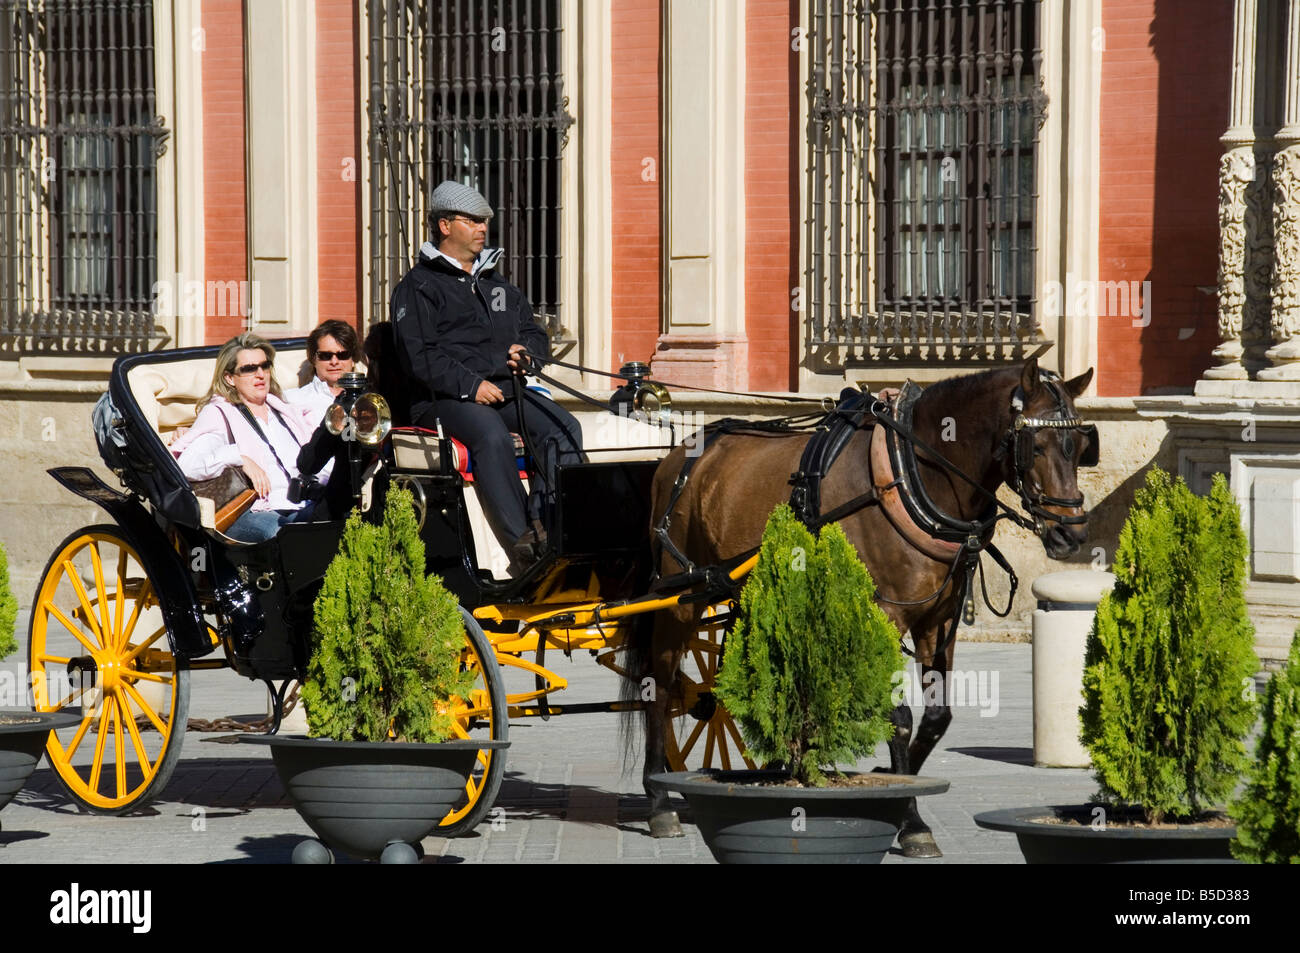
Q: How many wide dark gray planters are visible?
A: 4